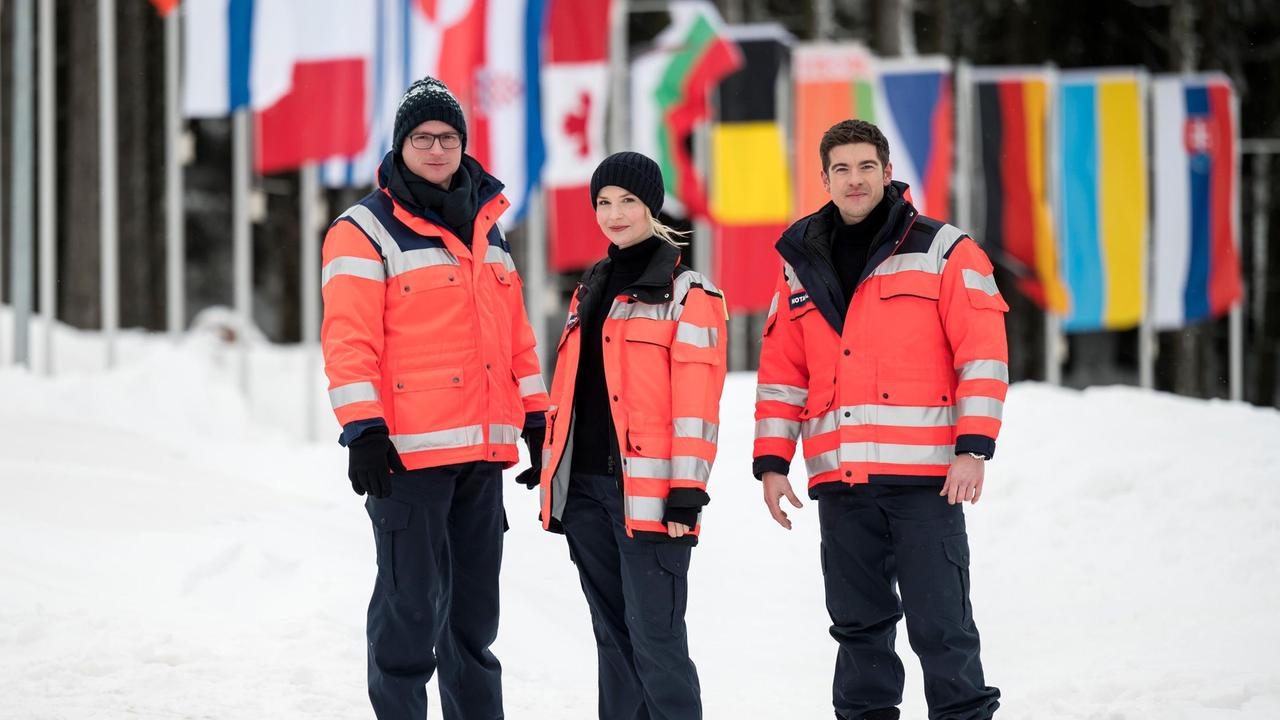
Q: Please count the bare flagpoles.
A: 3